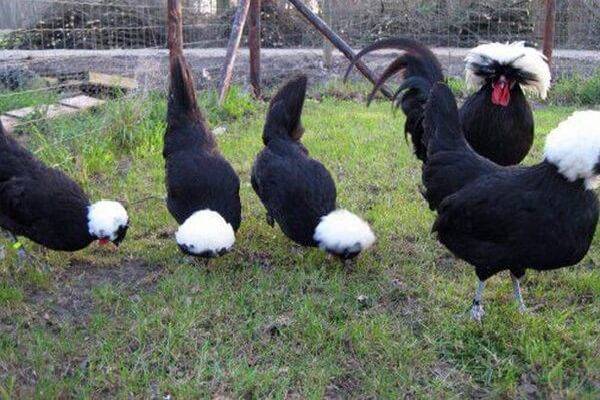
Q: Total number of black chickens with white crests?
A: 5